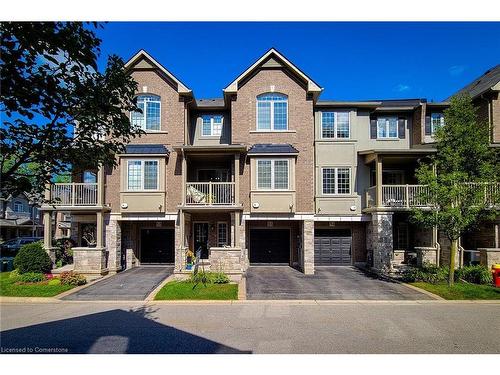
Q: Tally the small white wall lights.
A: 3